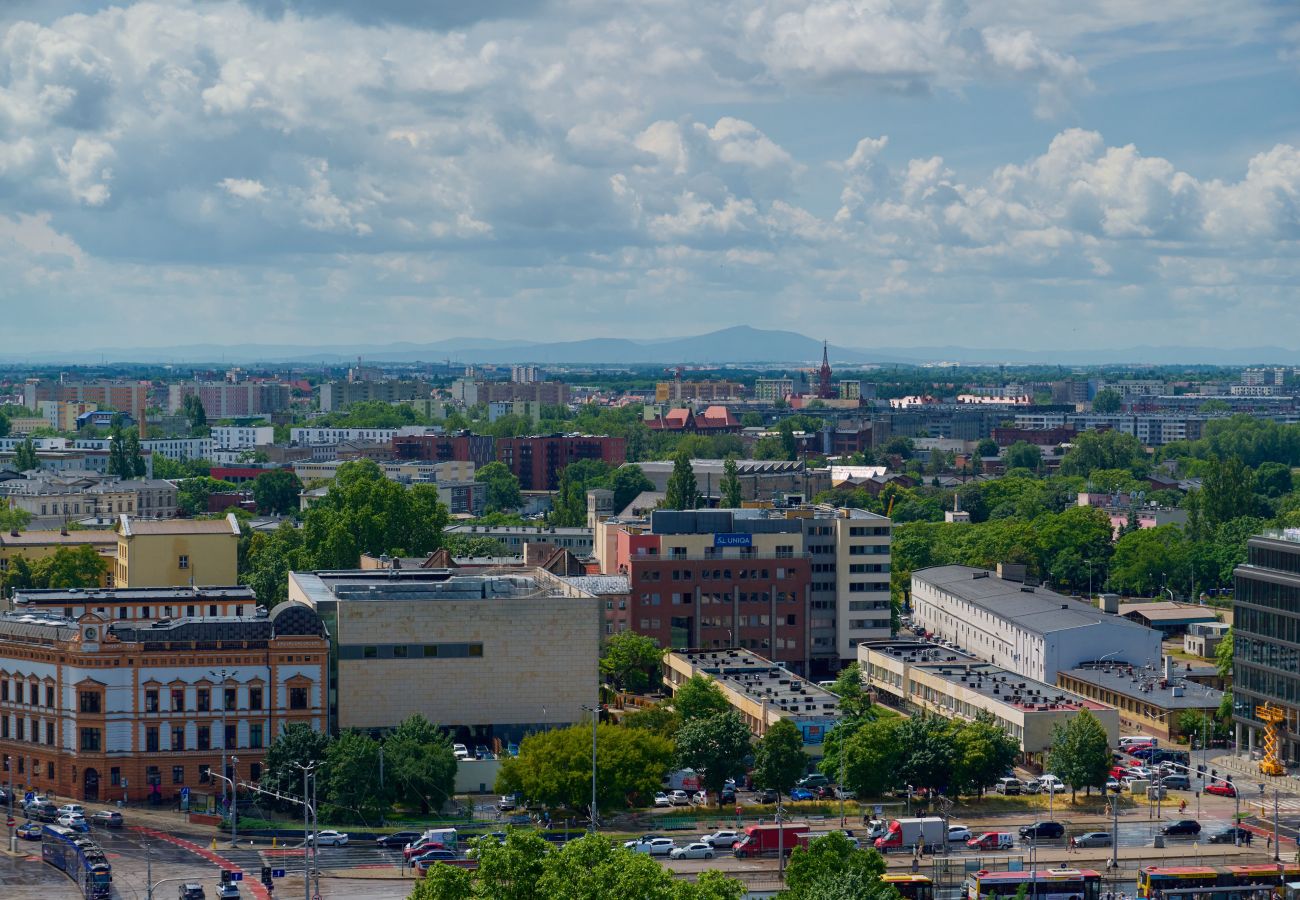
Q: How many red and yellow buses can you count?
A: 3